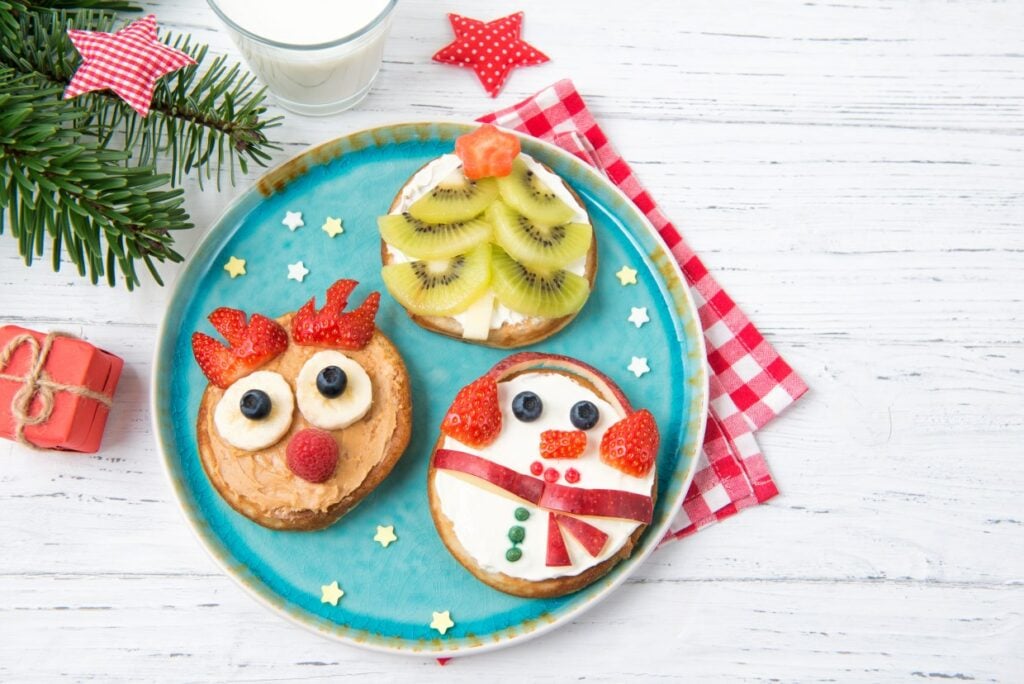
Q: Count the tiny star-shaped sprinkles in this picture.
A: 10